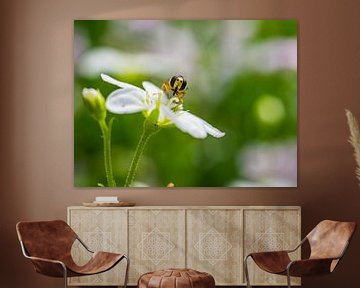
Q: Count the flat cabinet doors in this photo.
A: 4